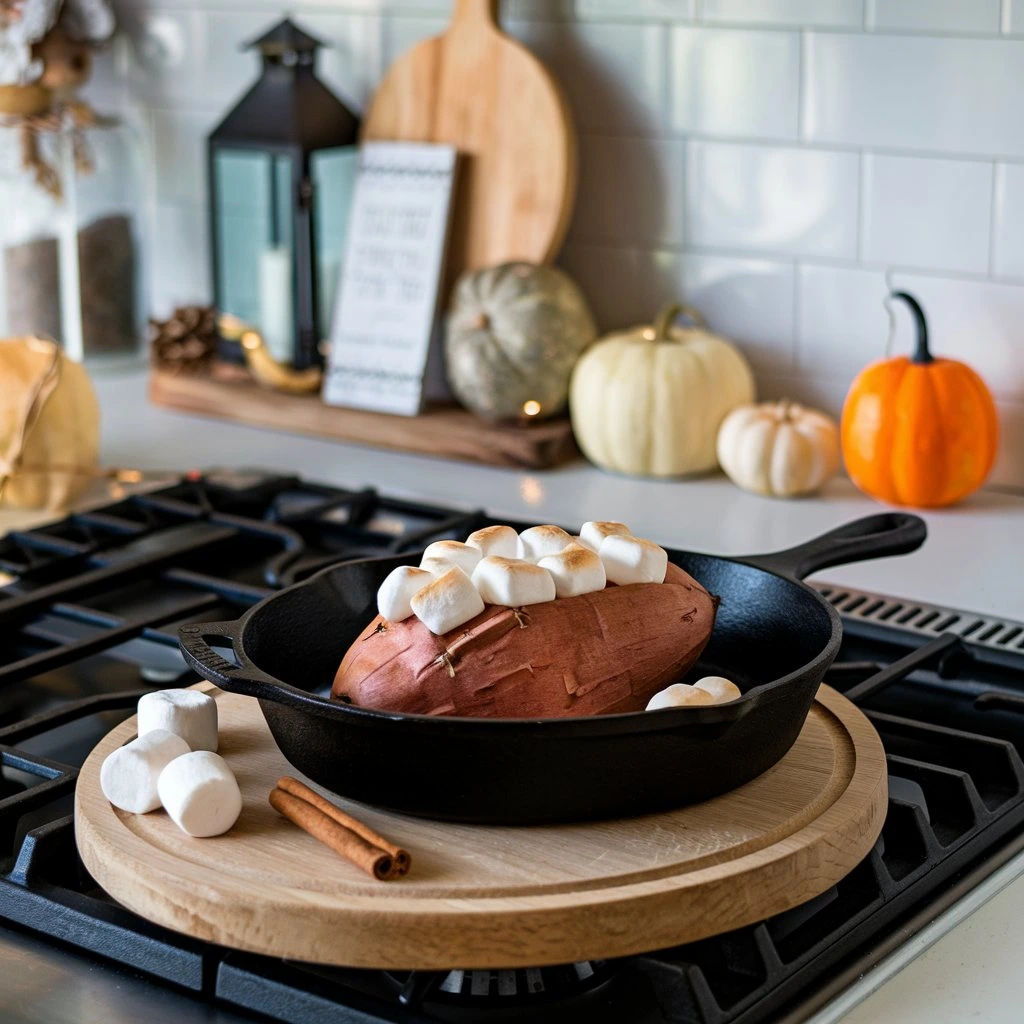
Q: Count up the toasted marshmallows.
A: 11